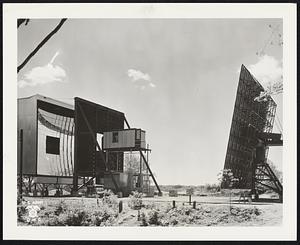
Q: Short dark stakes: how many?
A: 3